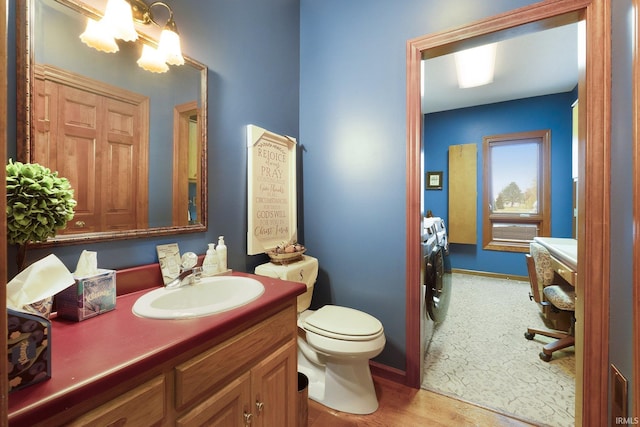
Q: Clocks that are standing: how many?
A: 0